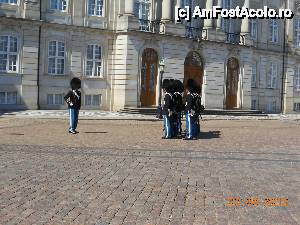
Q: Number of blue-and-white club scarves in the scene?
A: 0